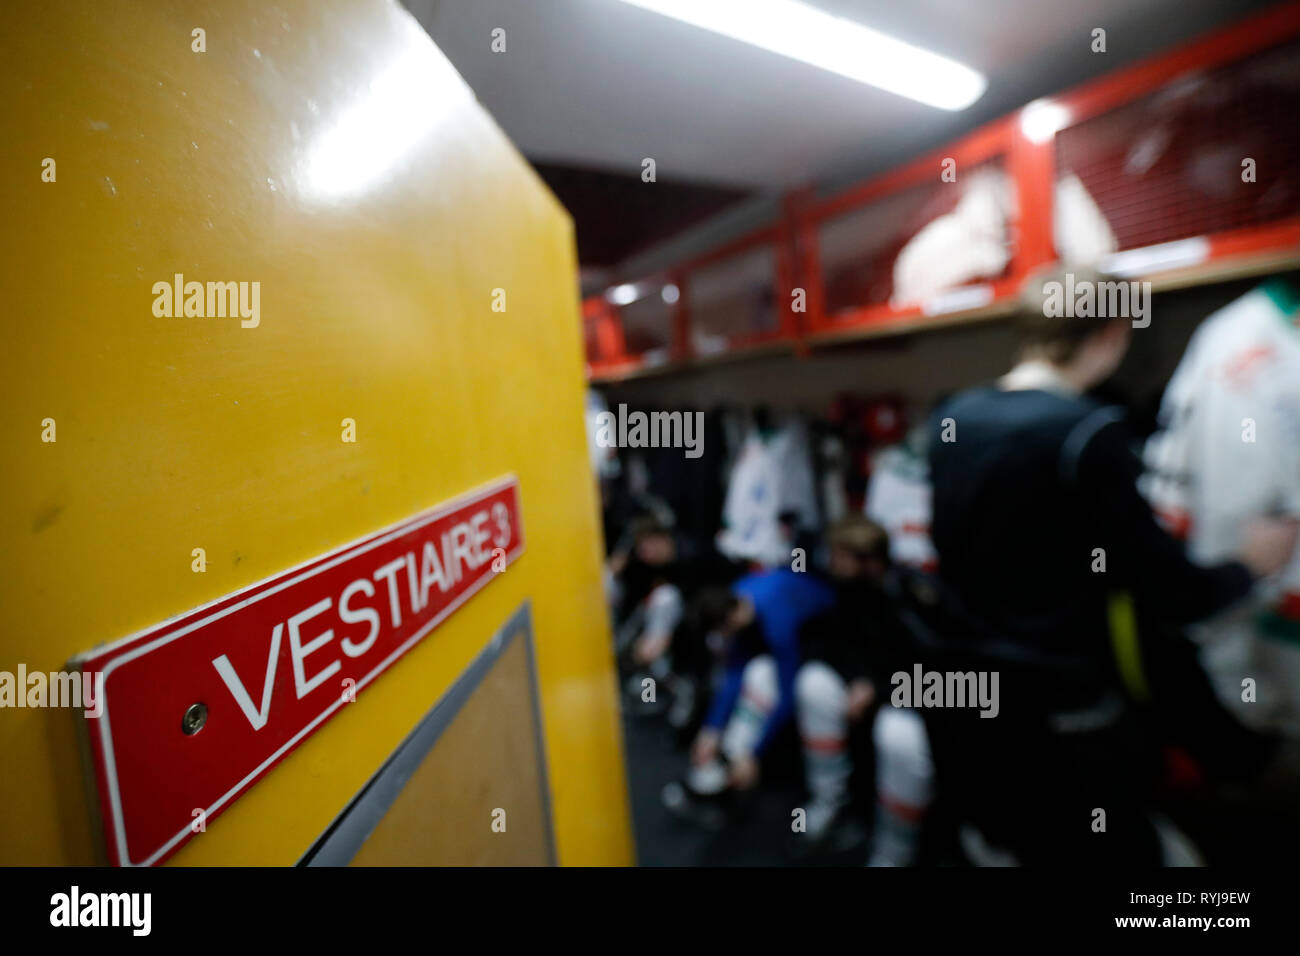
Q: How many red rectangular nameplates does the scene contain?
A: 1